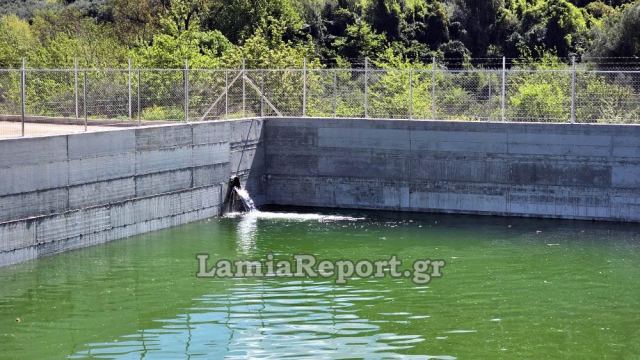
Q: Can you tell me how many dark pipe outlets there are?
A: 1